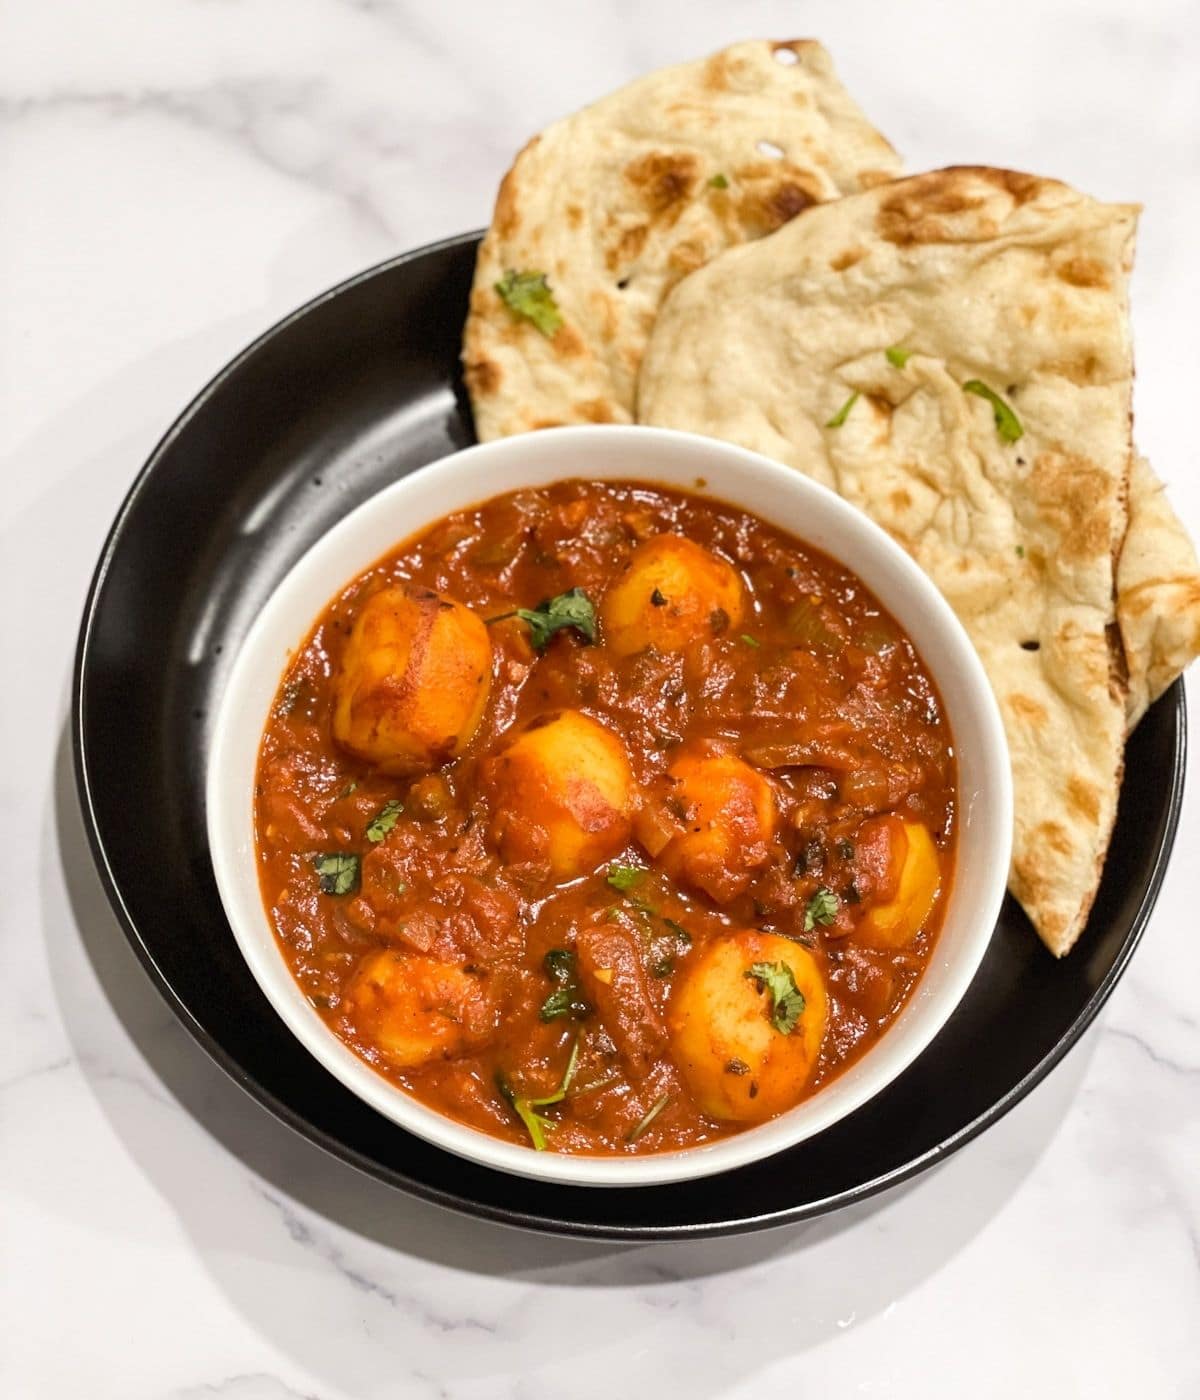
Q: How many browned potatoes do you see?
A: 7